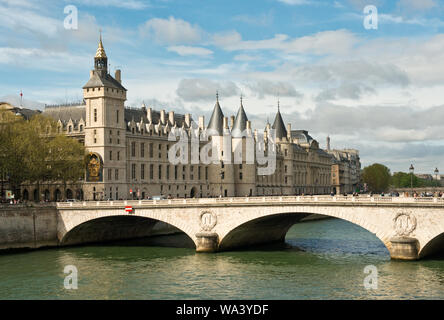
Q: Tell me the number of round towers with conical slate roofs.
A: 3